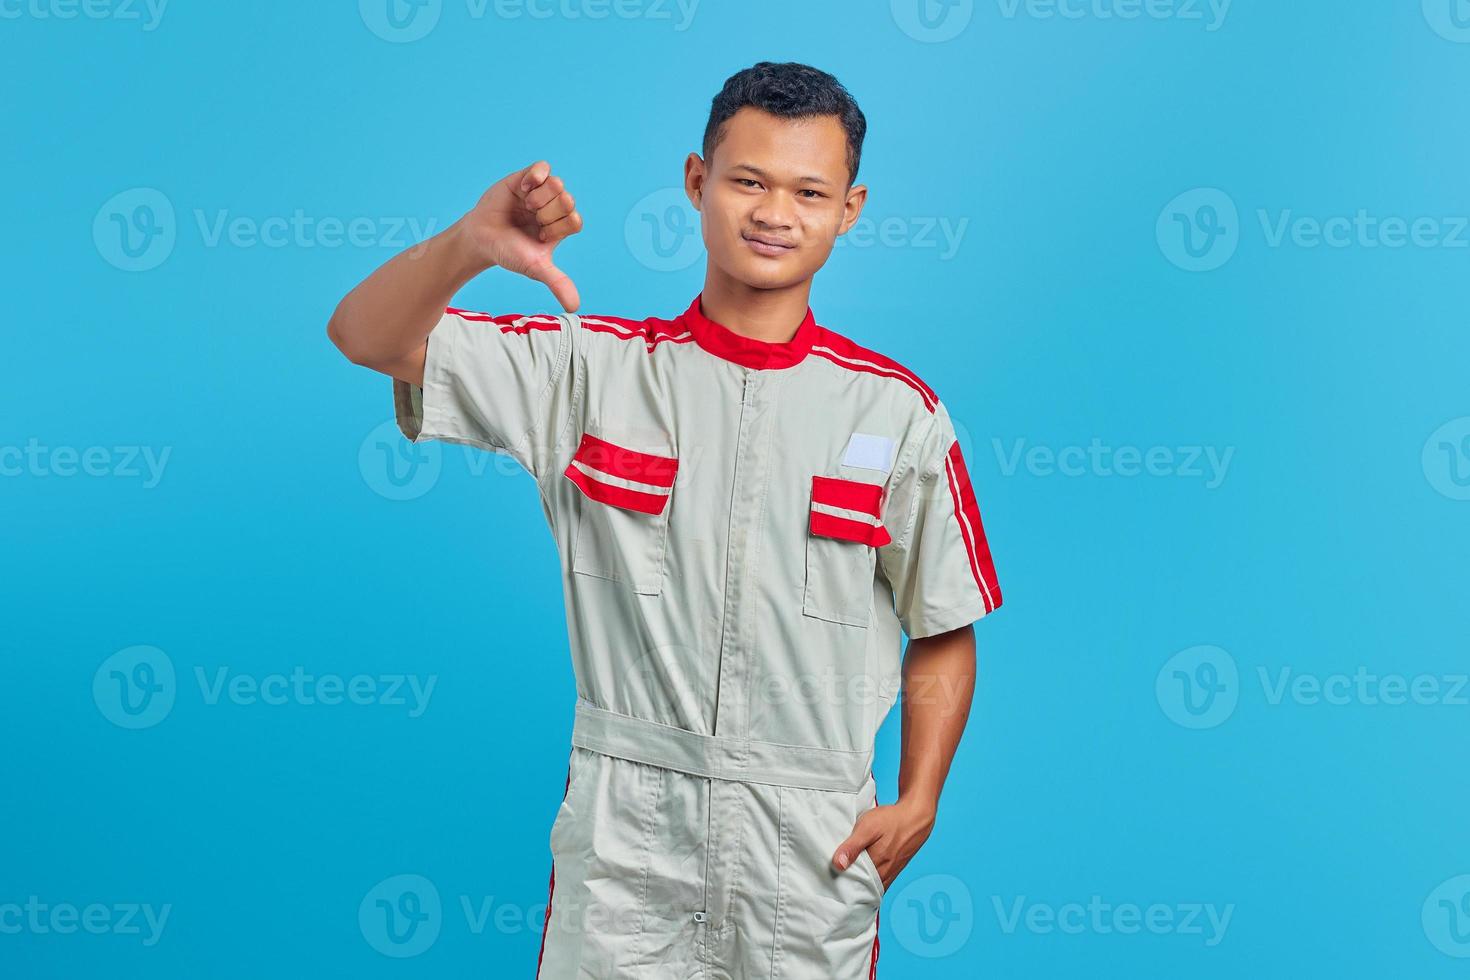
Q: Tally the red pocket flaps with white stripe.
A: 2